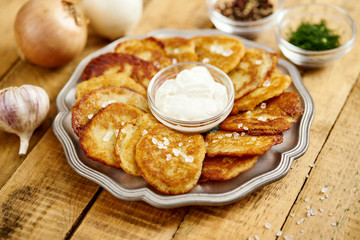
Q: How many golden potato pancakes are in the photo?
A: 14